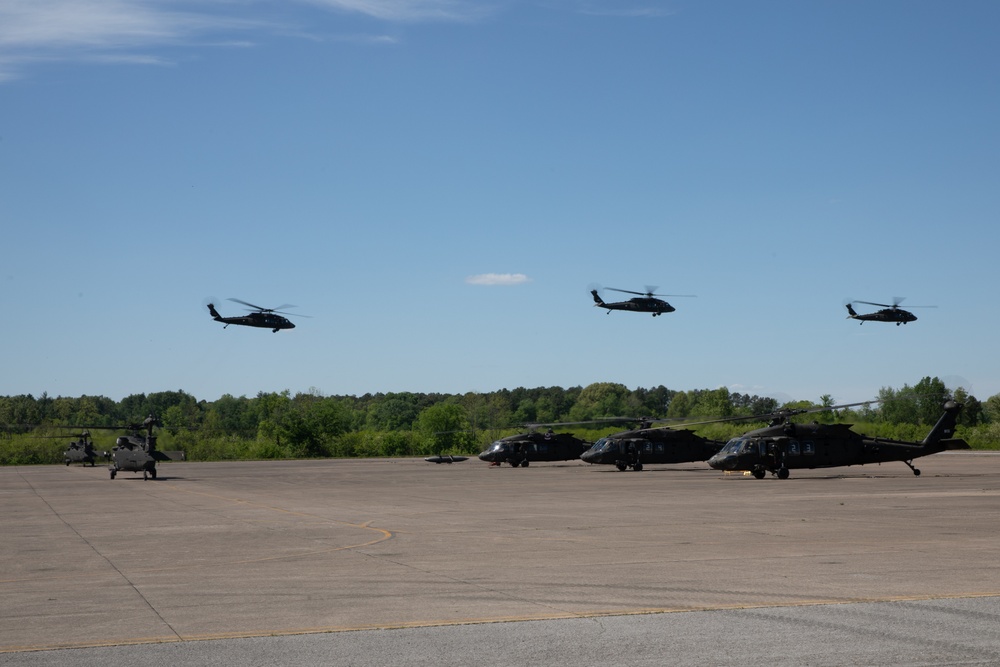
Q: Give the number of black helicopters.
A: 8